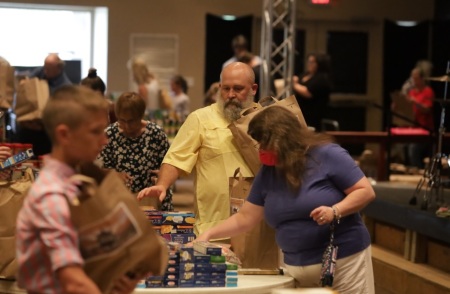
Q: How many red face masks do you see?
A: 1